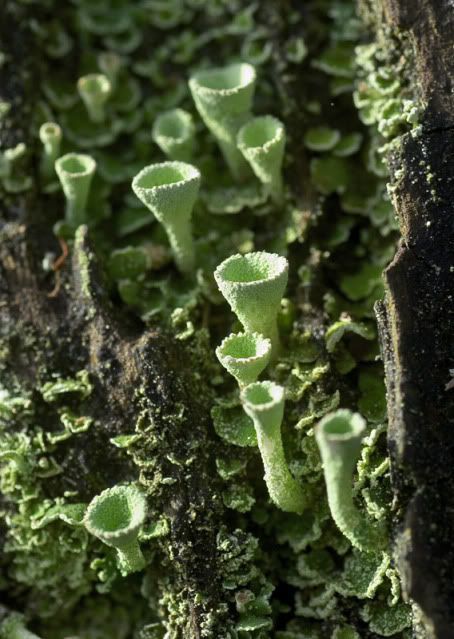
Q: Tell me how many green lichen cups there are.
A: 12